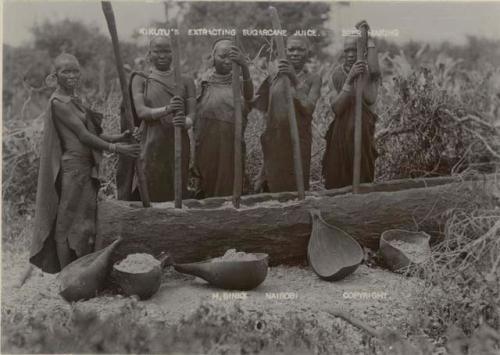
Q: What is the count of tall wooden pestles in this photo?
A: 5